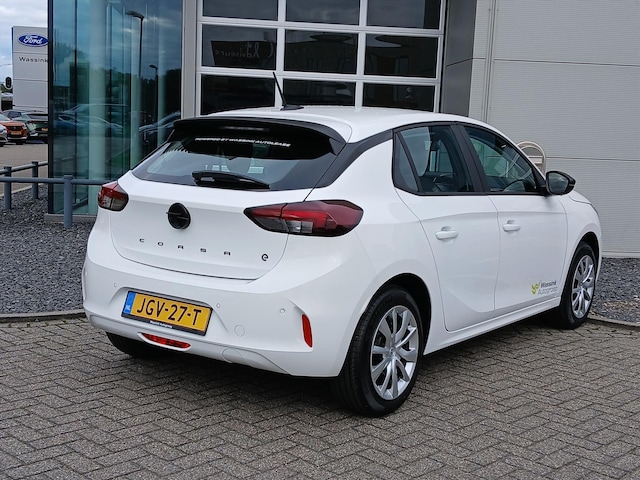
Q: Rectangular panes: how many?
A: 9